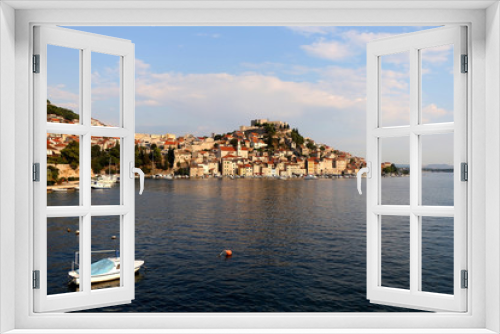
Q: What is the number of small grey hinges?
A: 6